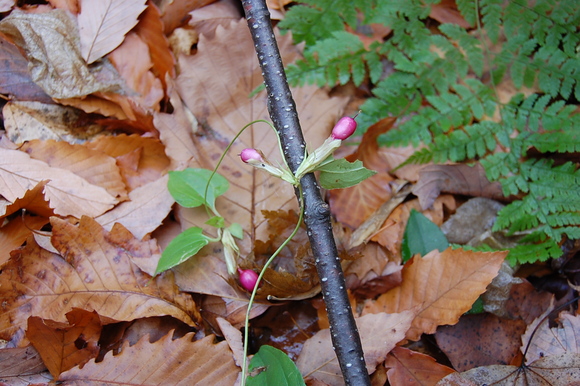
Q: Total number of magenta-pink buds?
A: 3